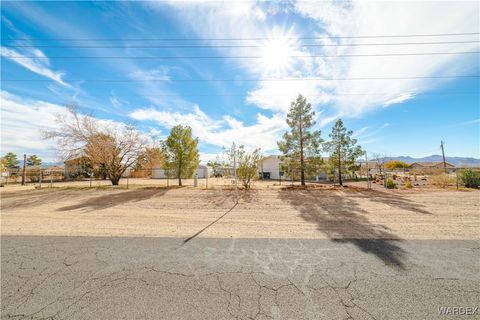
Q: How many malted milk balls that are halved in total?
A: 0